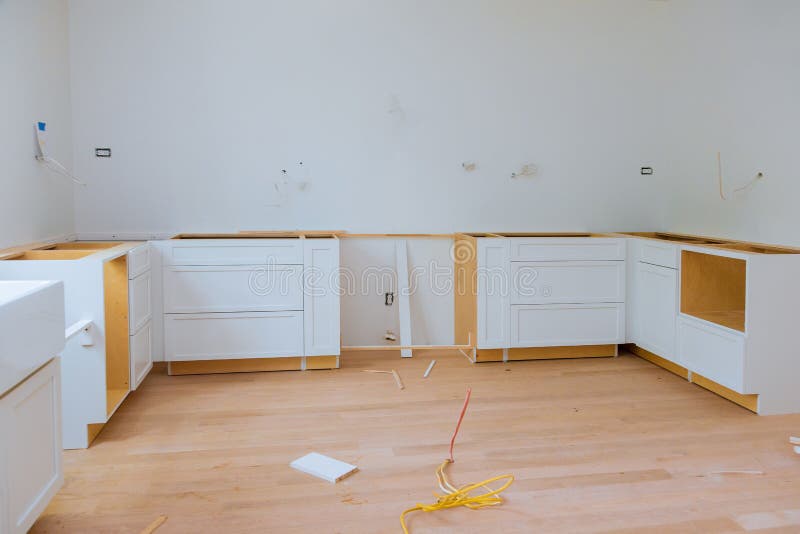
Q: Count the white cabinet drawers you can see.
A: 11